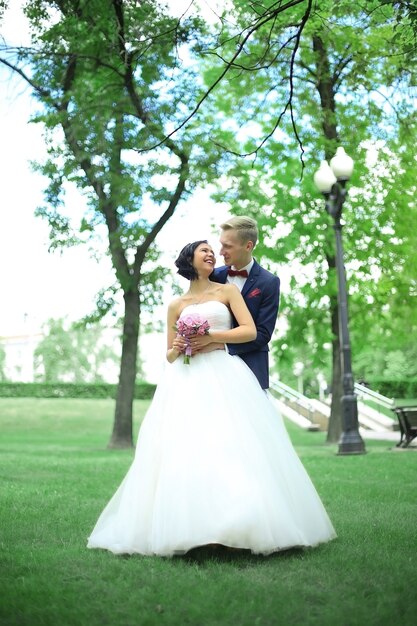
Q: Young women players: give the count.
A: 0